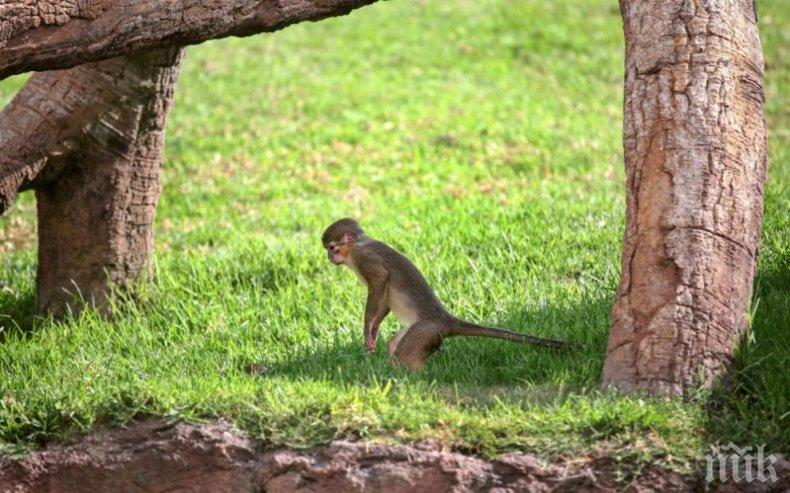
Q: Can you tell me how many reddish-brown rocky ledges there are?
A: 1